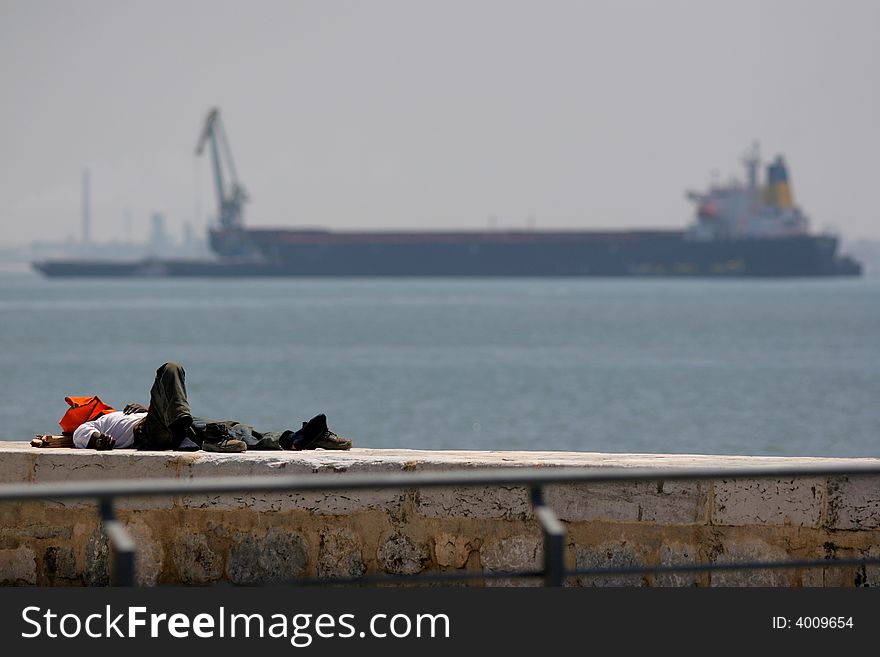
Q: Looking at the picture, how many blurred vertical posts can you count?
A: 2